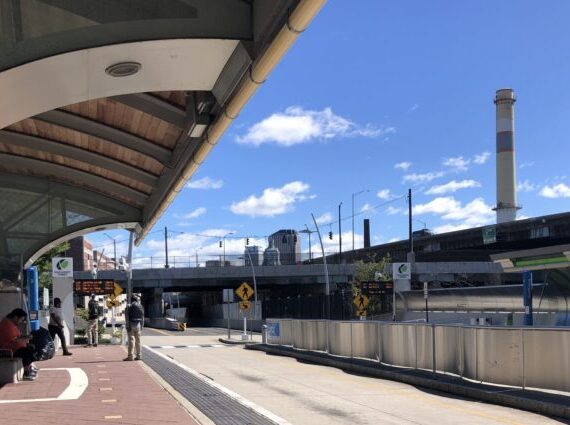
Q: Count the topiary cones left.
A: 0